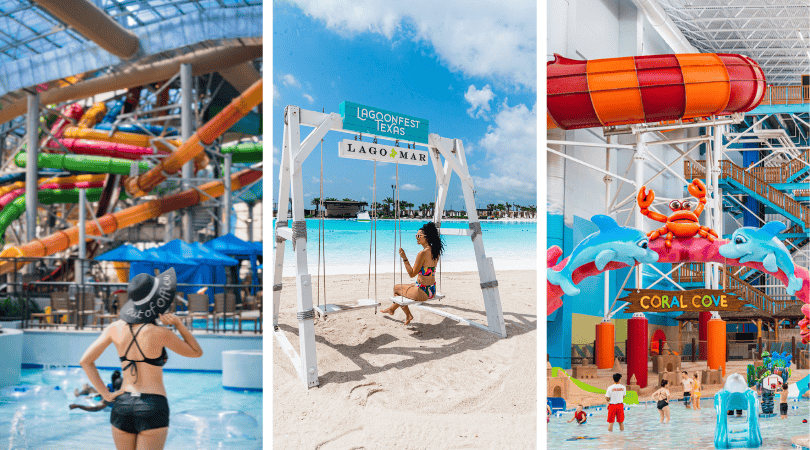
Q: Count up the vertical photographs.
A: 3